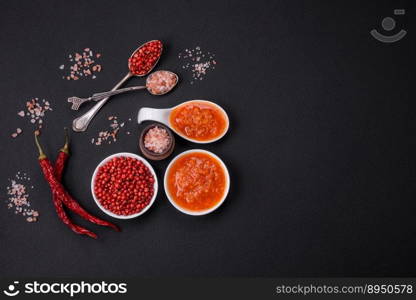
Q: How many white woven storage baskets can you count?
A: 0